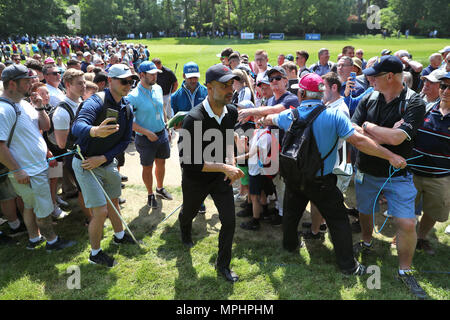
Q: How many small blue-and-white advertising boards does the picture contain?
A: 3